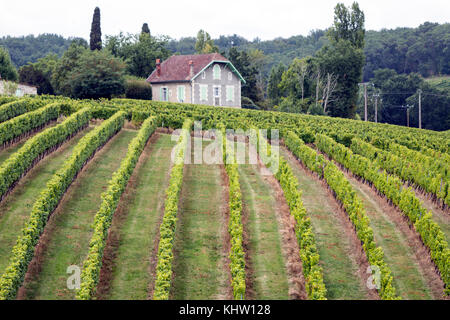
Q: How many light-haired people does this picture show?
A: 0